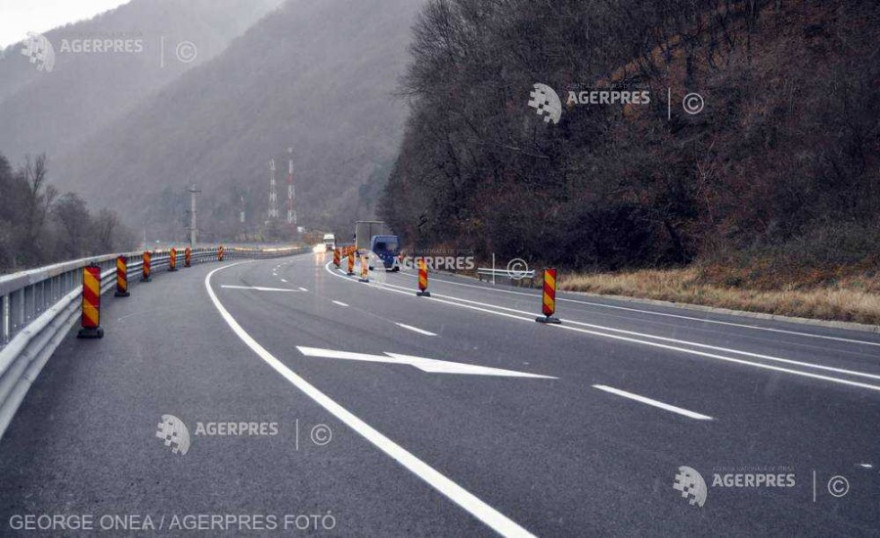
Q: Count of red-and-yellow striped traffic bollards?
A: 11